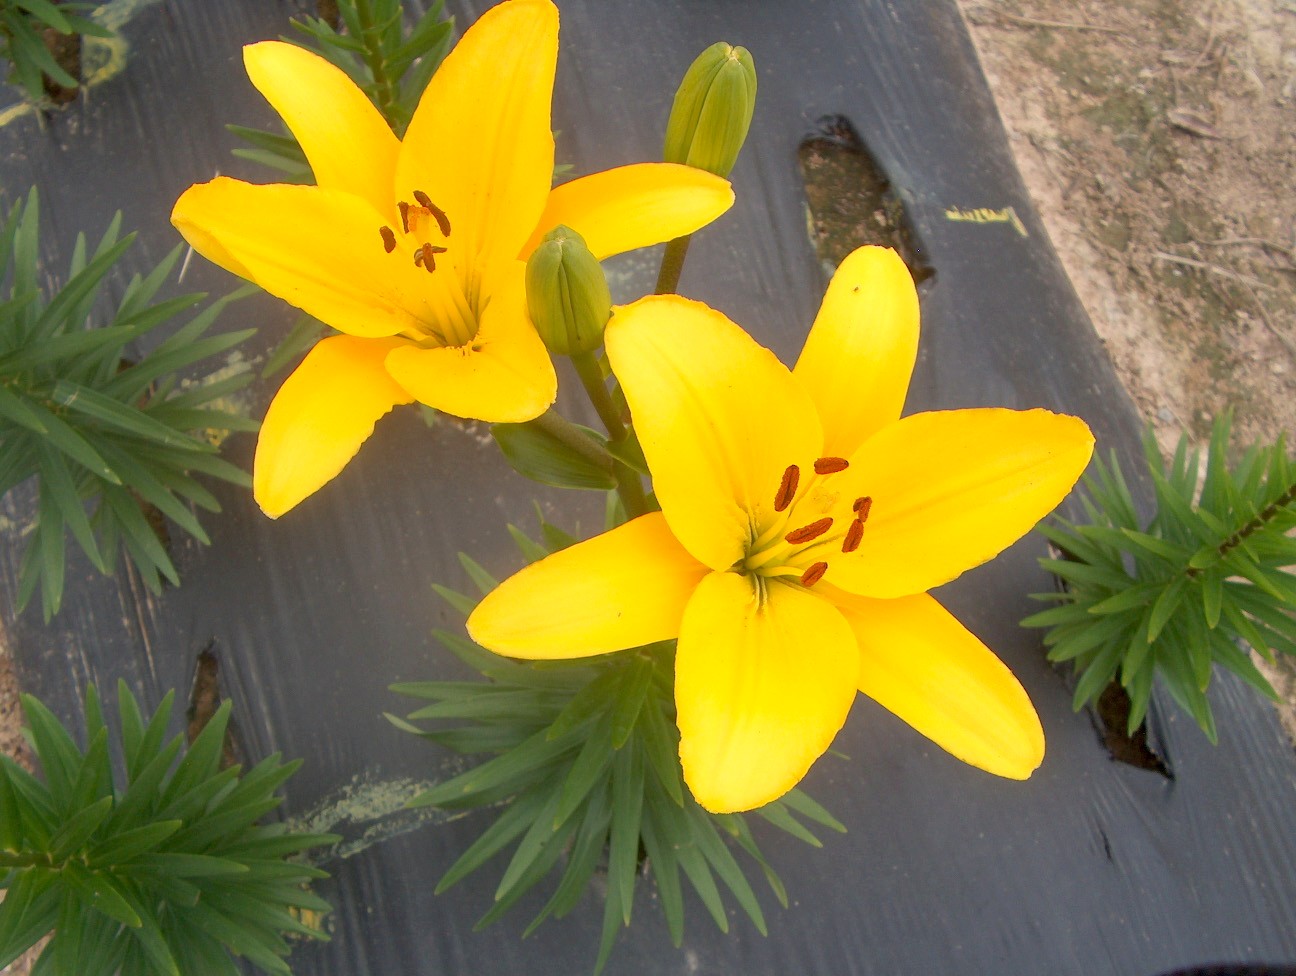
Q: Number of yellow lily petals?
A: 12